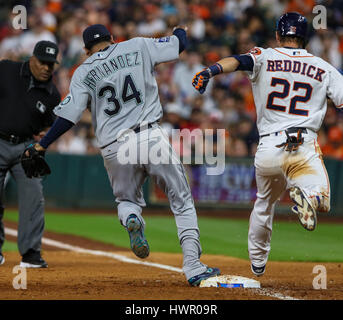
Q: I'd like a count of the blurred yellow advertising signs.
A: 0